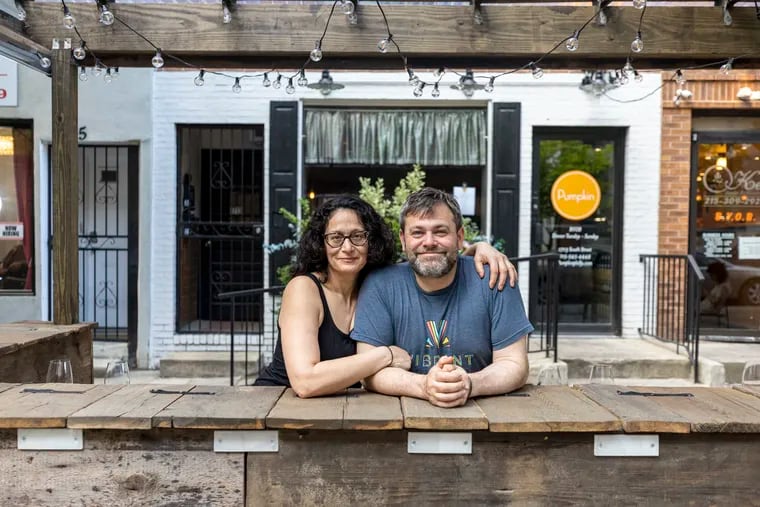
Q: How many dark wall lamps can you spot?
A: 3